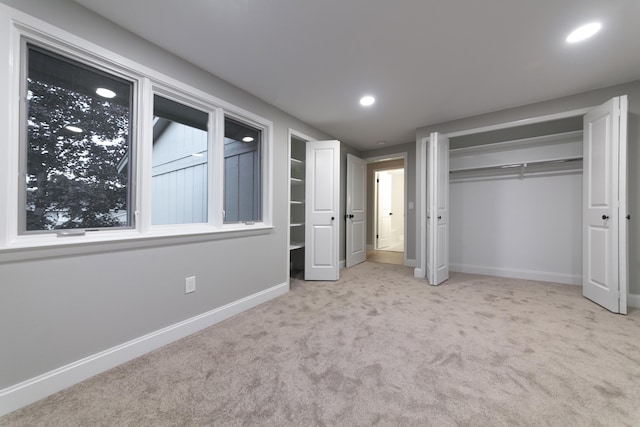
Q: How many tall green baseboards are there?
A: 0